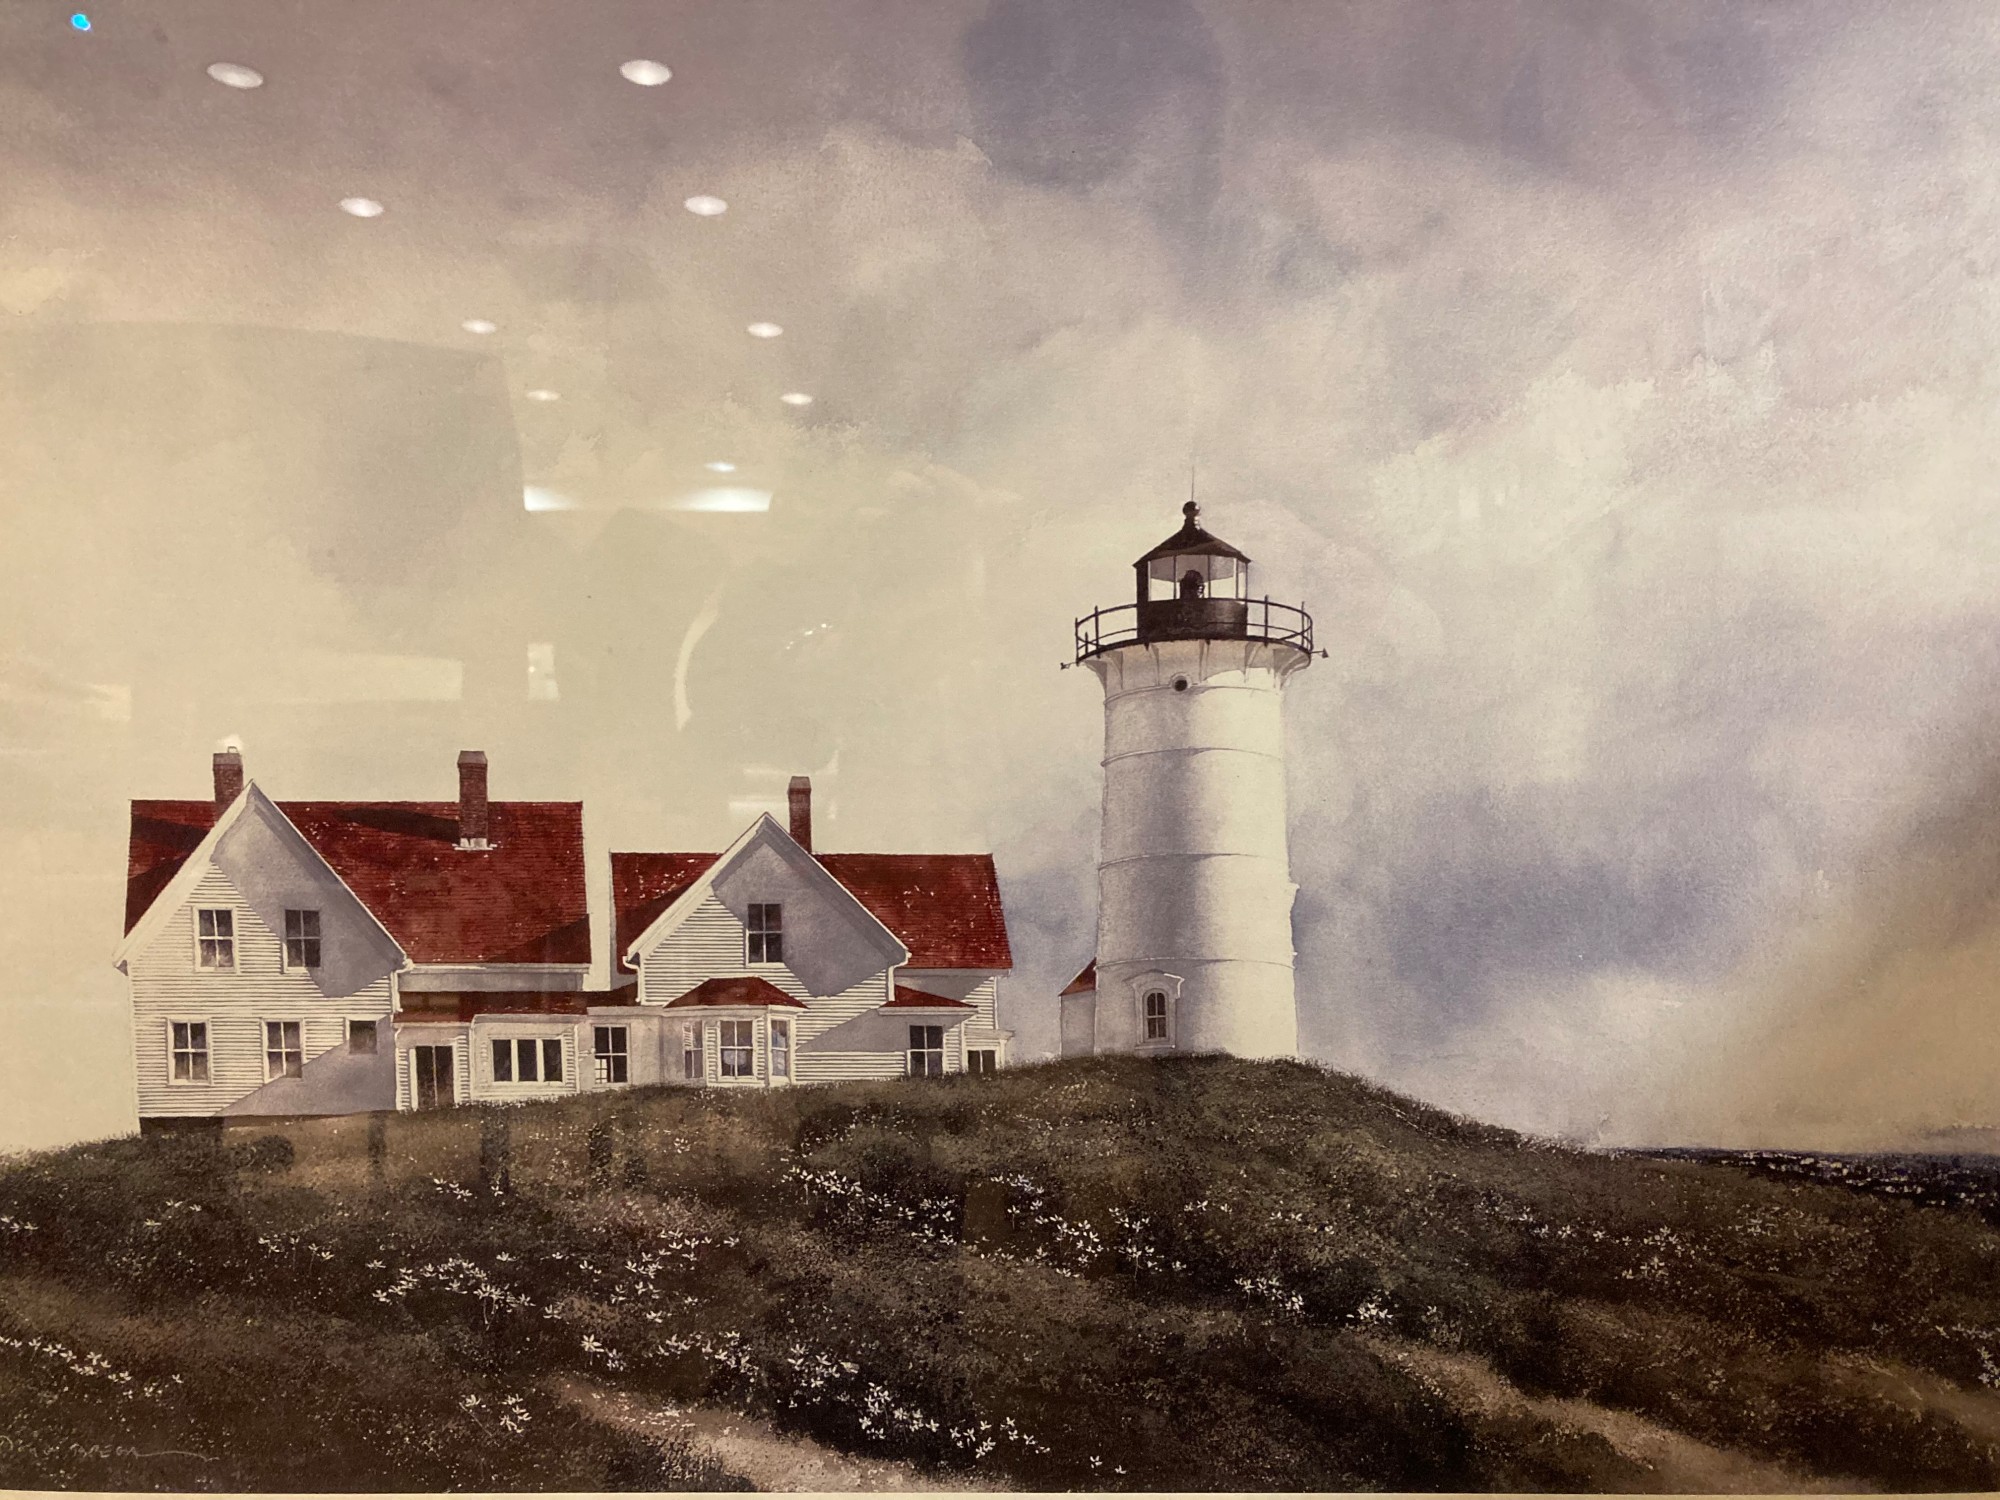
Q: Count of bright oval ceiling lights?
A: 9